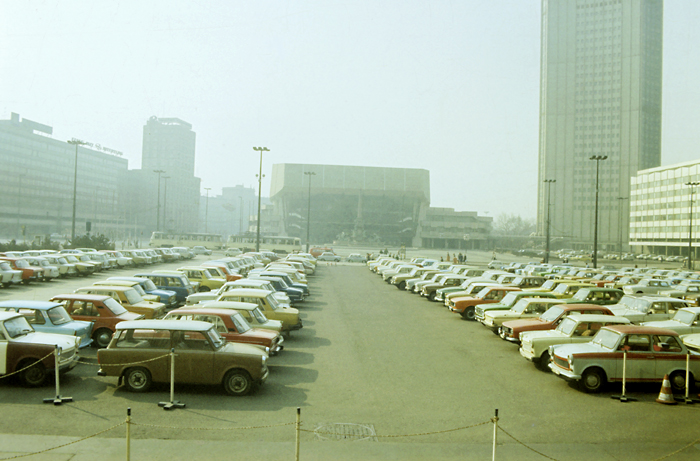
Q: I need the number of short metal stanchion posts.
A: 7